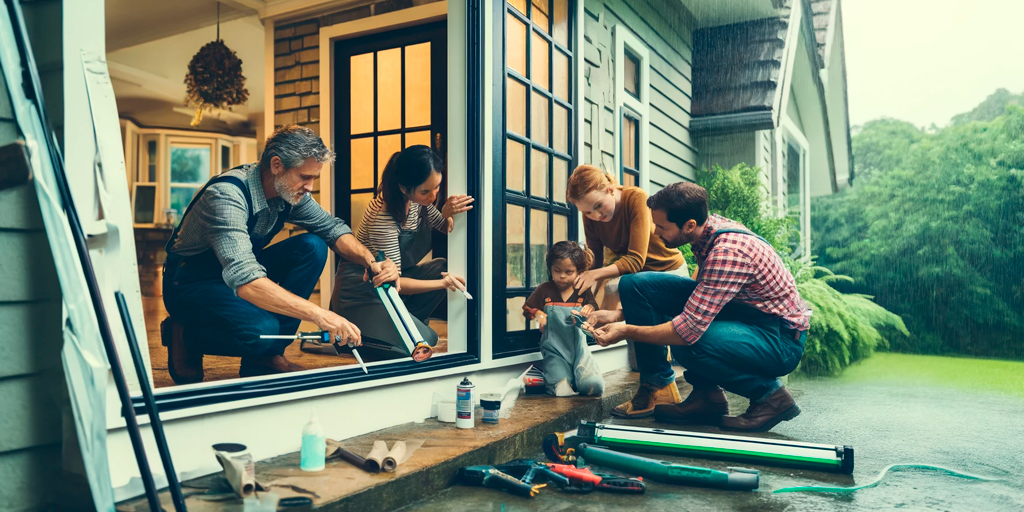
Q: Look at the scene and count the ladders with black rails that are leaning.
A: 0